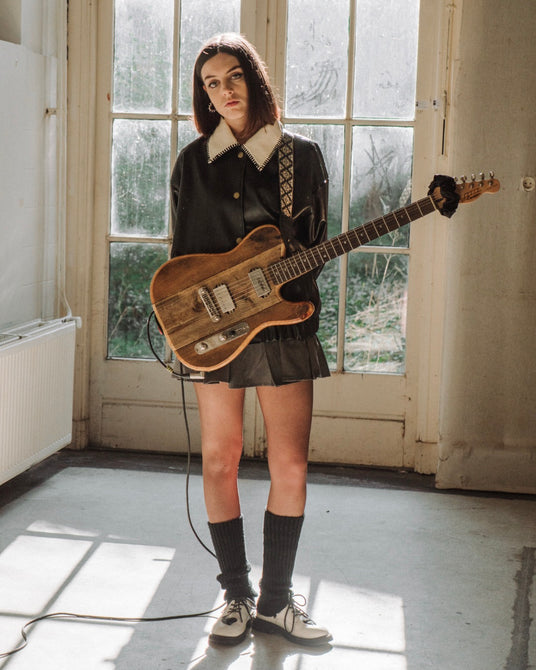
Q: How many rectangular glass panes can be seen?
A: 12